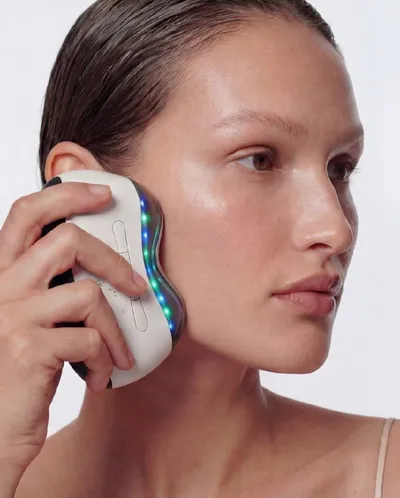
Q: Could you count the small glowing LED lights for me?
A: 9